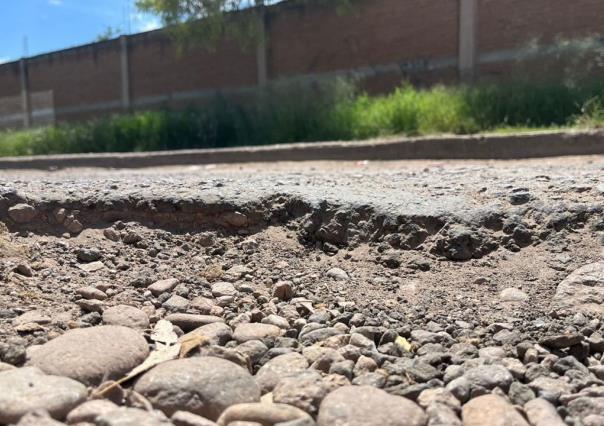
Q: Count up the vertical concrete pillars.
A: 4